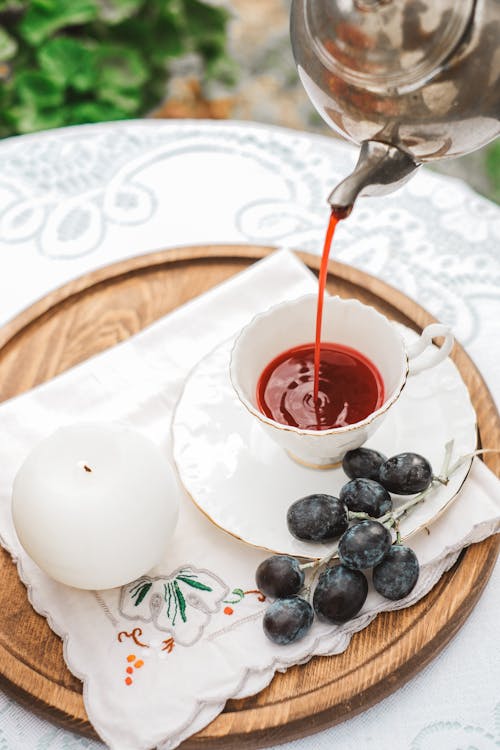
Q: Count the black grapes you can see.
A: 9